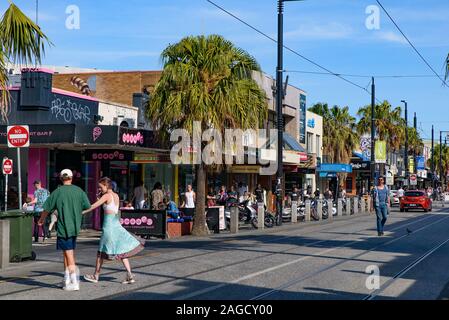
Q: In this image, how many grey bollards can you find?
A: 12